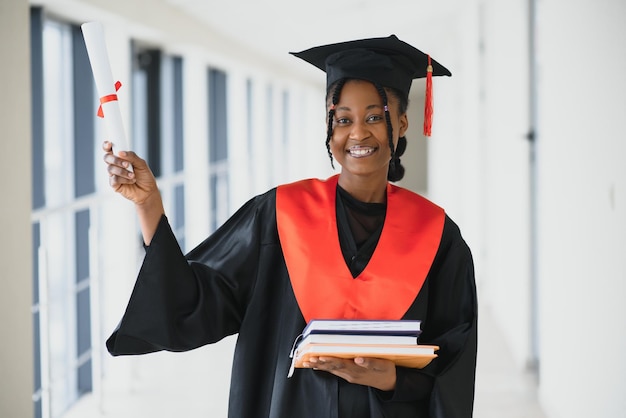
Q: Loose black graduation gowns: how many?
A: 1